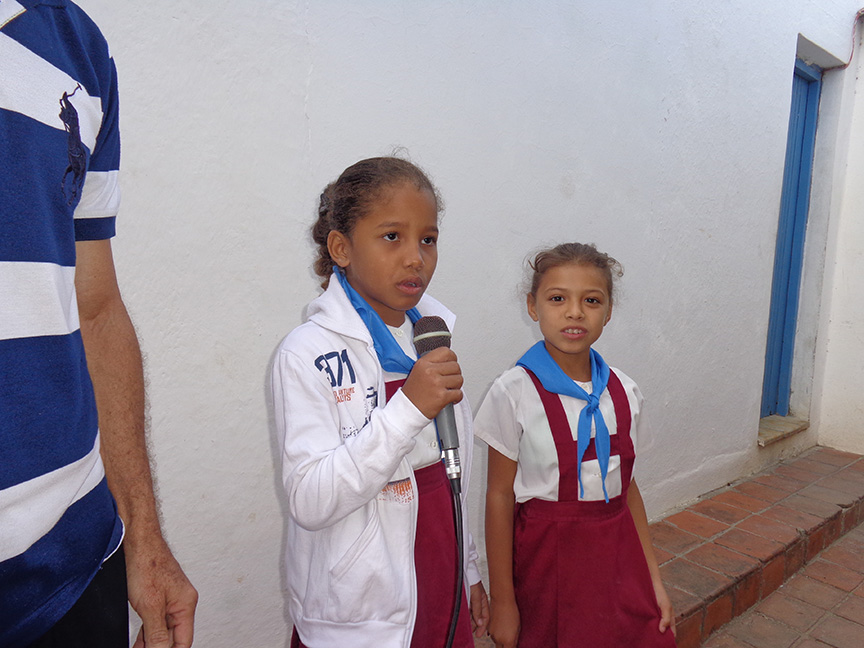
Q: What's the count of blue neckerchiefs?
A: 2